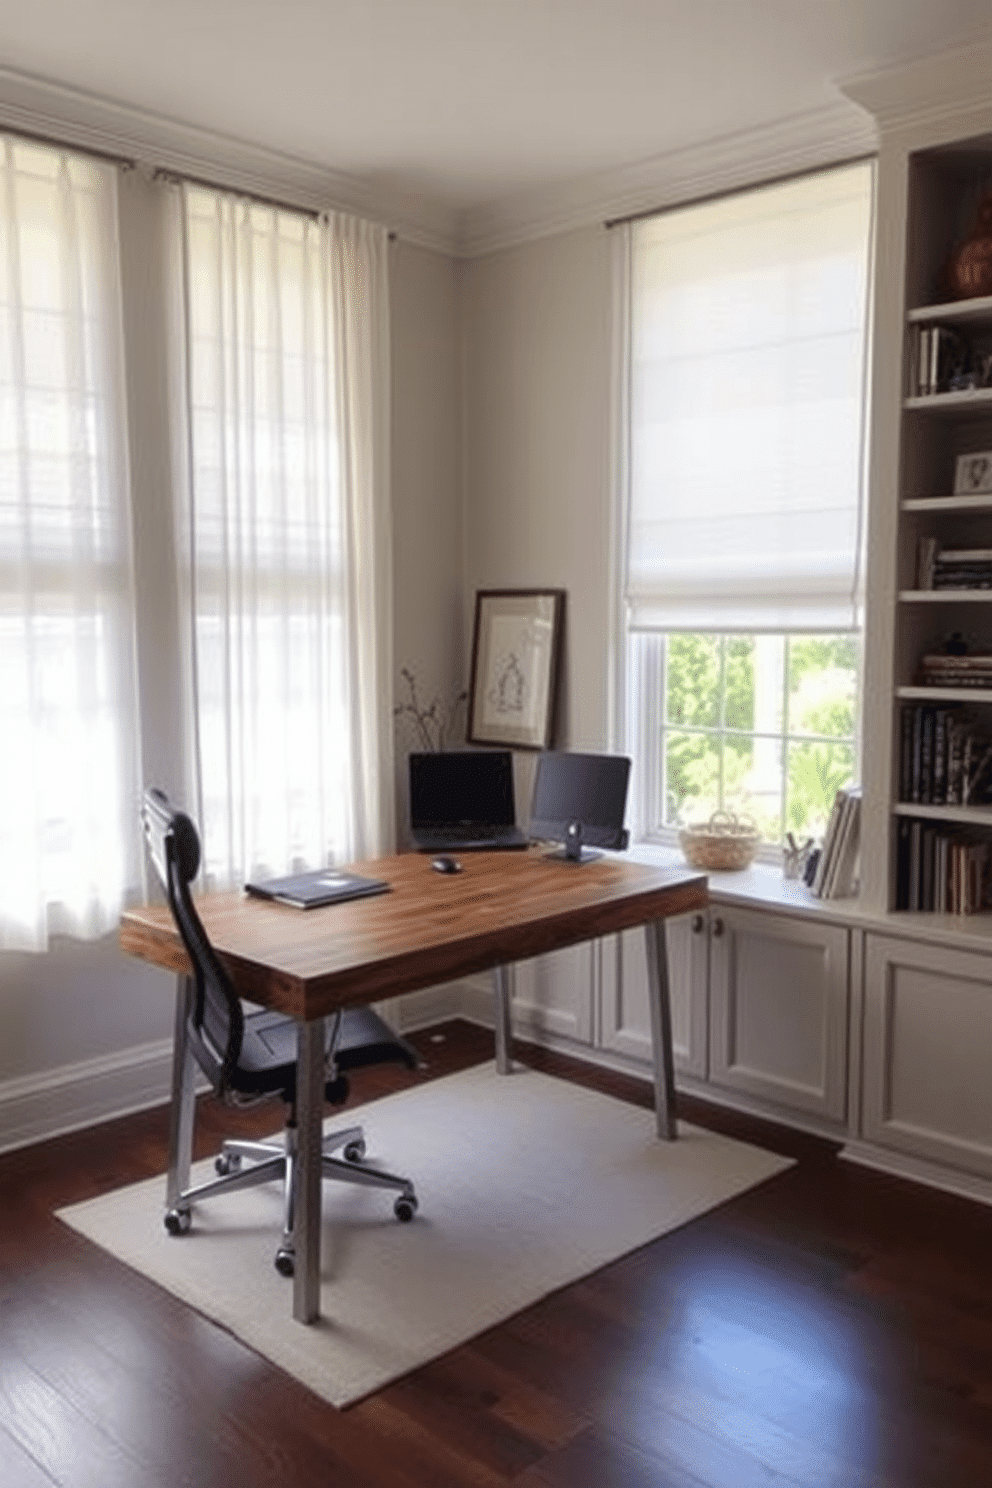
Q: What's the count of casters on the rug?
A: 5